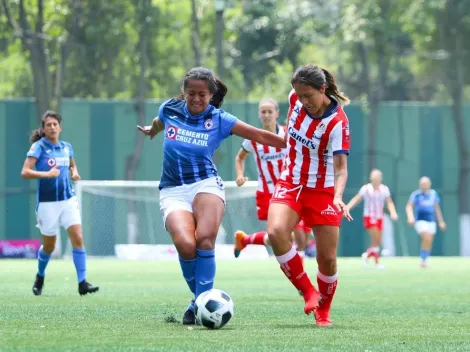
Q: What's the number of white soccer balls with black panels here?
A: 1